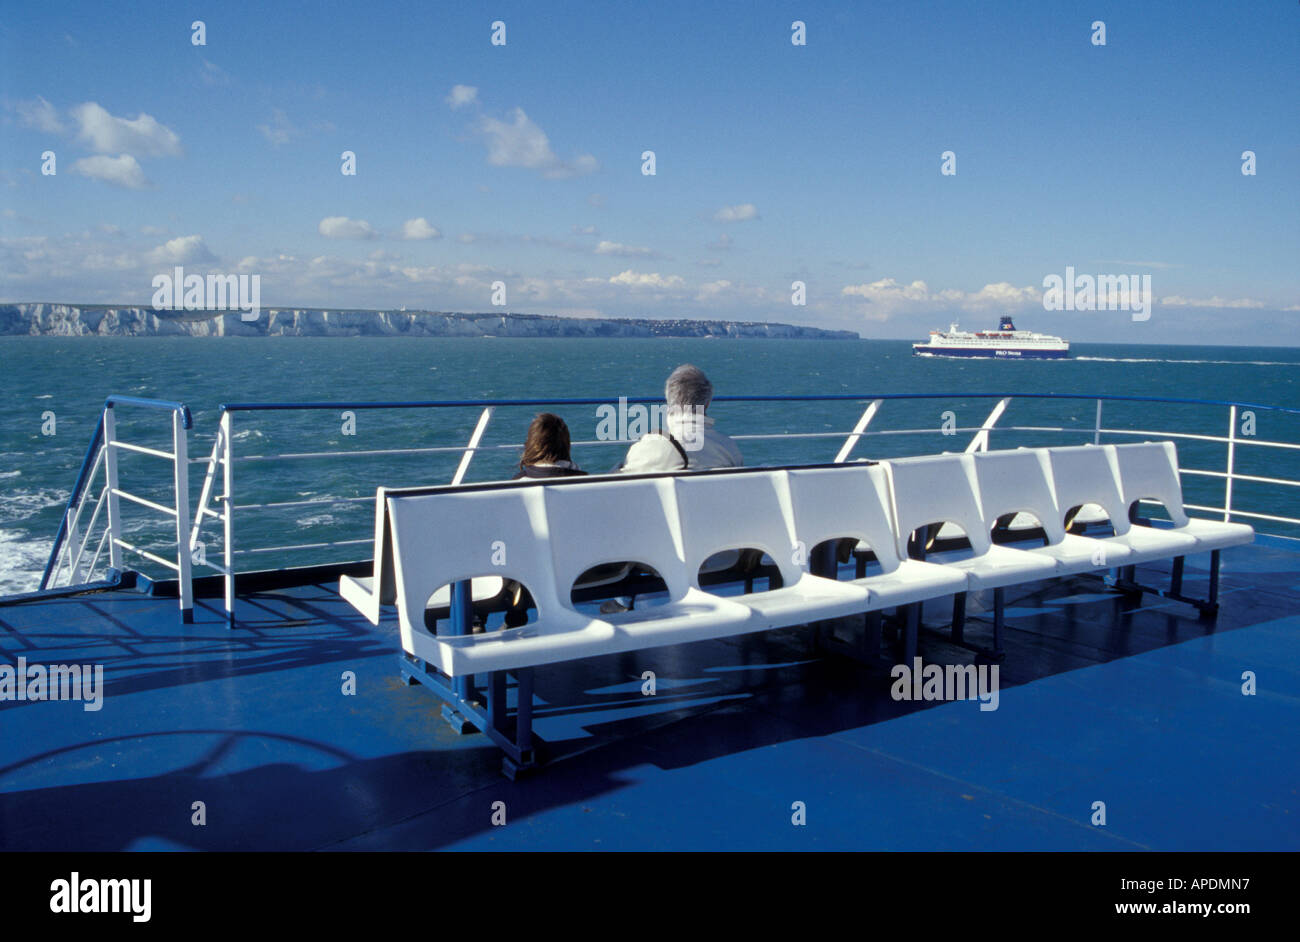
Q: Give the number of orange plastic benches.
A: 0